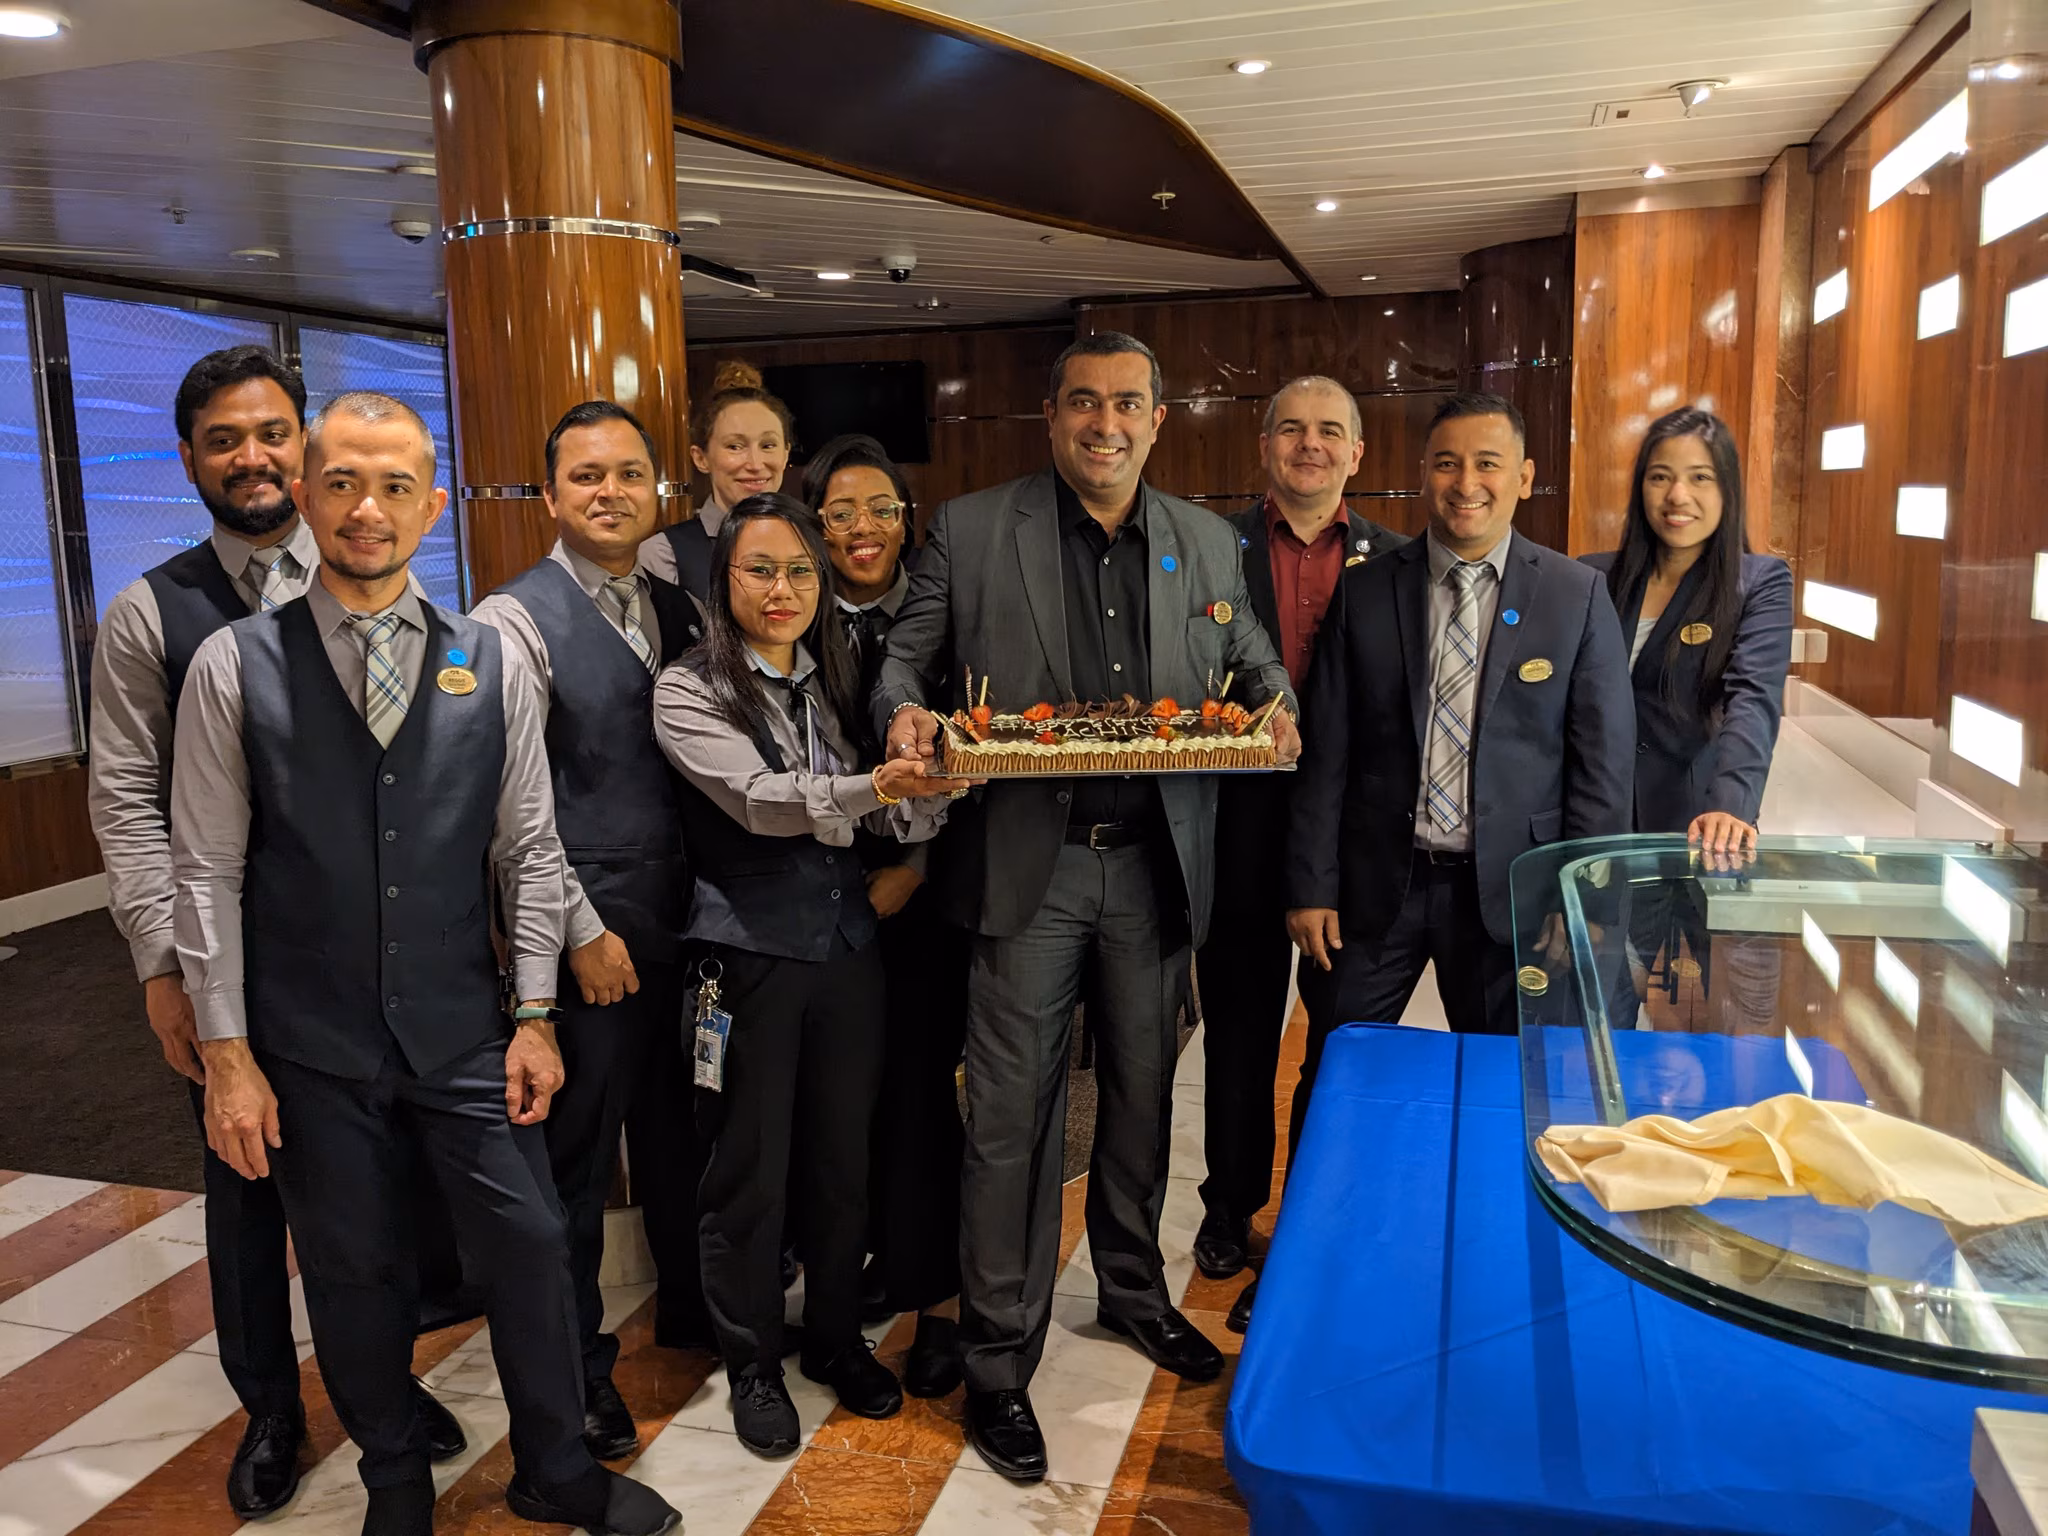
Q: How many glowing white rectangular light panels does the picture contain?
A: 10